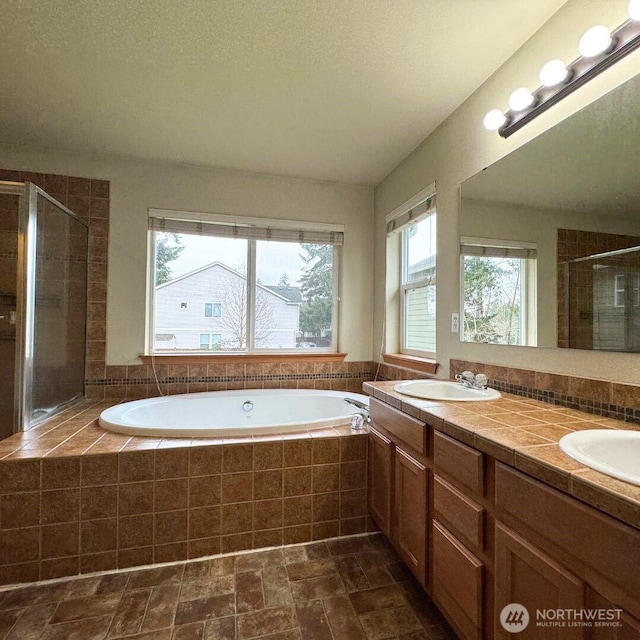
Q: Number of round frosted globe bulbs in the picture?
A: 5